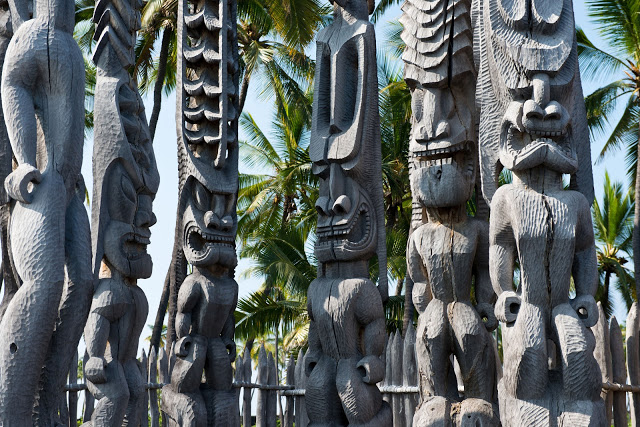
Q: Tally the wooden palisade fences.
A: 1